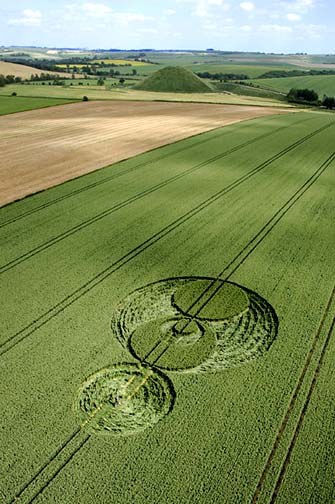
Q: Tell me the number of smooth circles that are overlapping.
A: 2